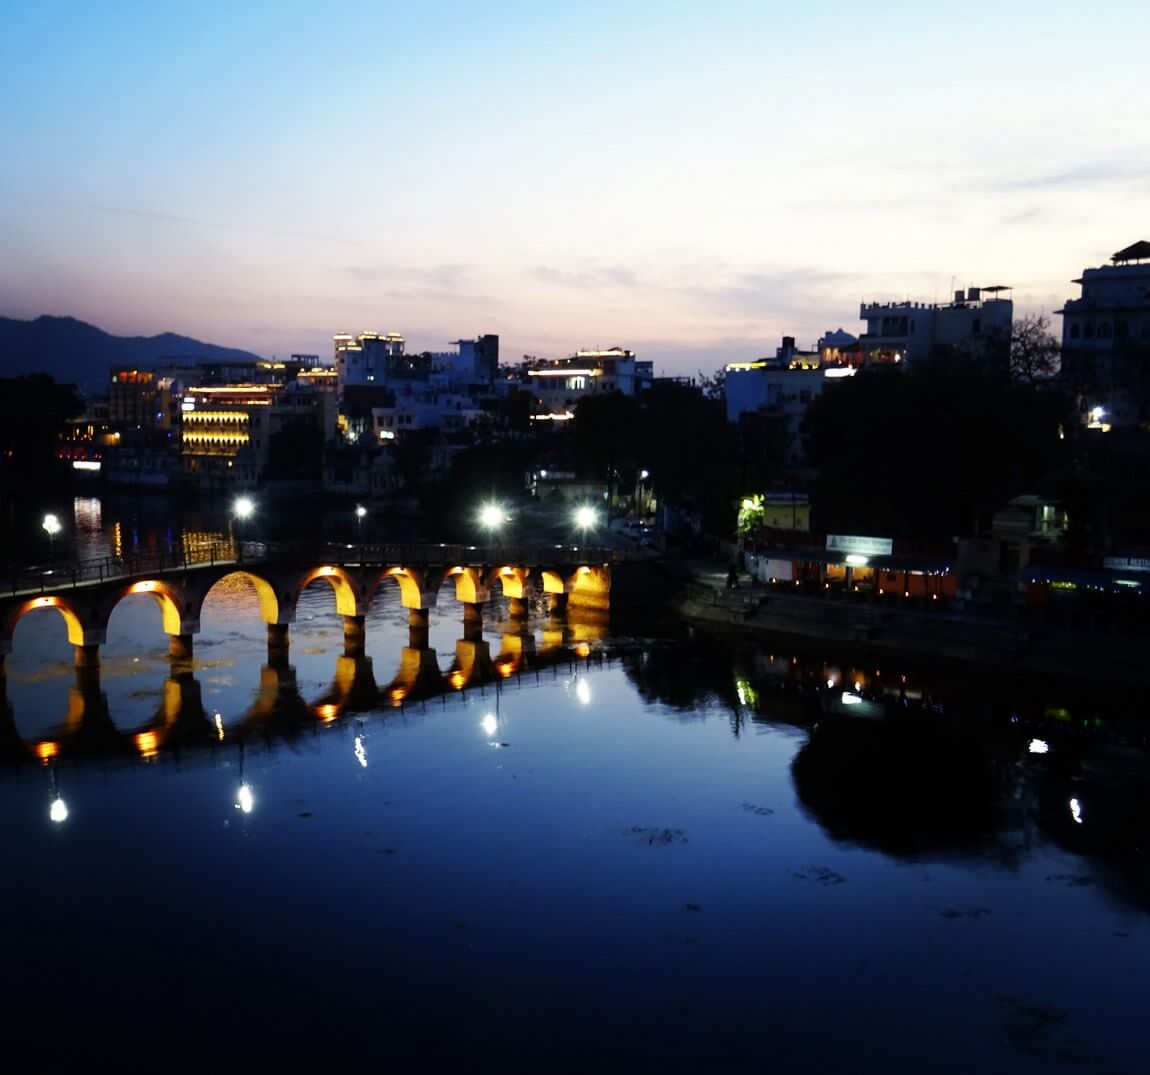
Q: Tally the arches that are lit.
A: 9